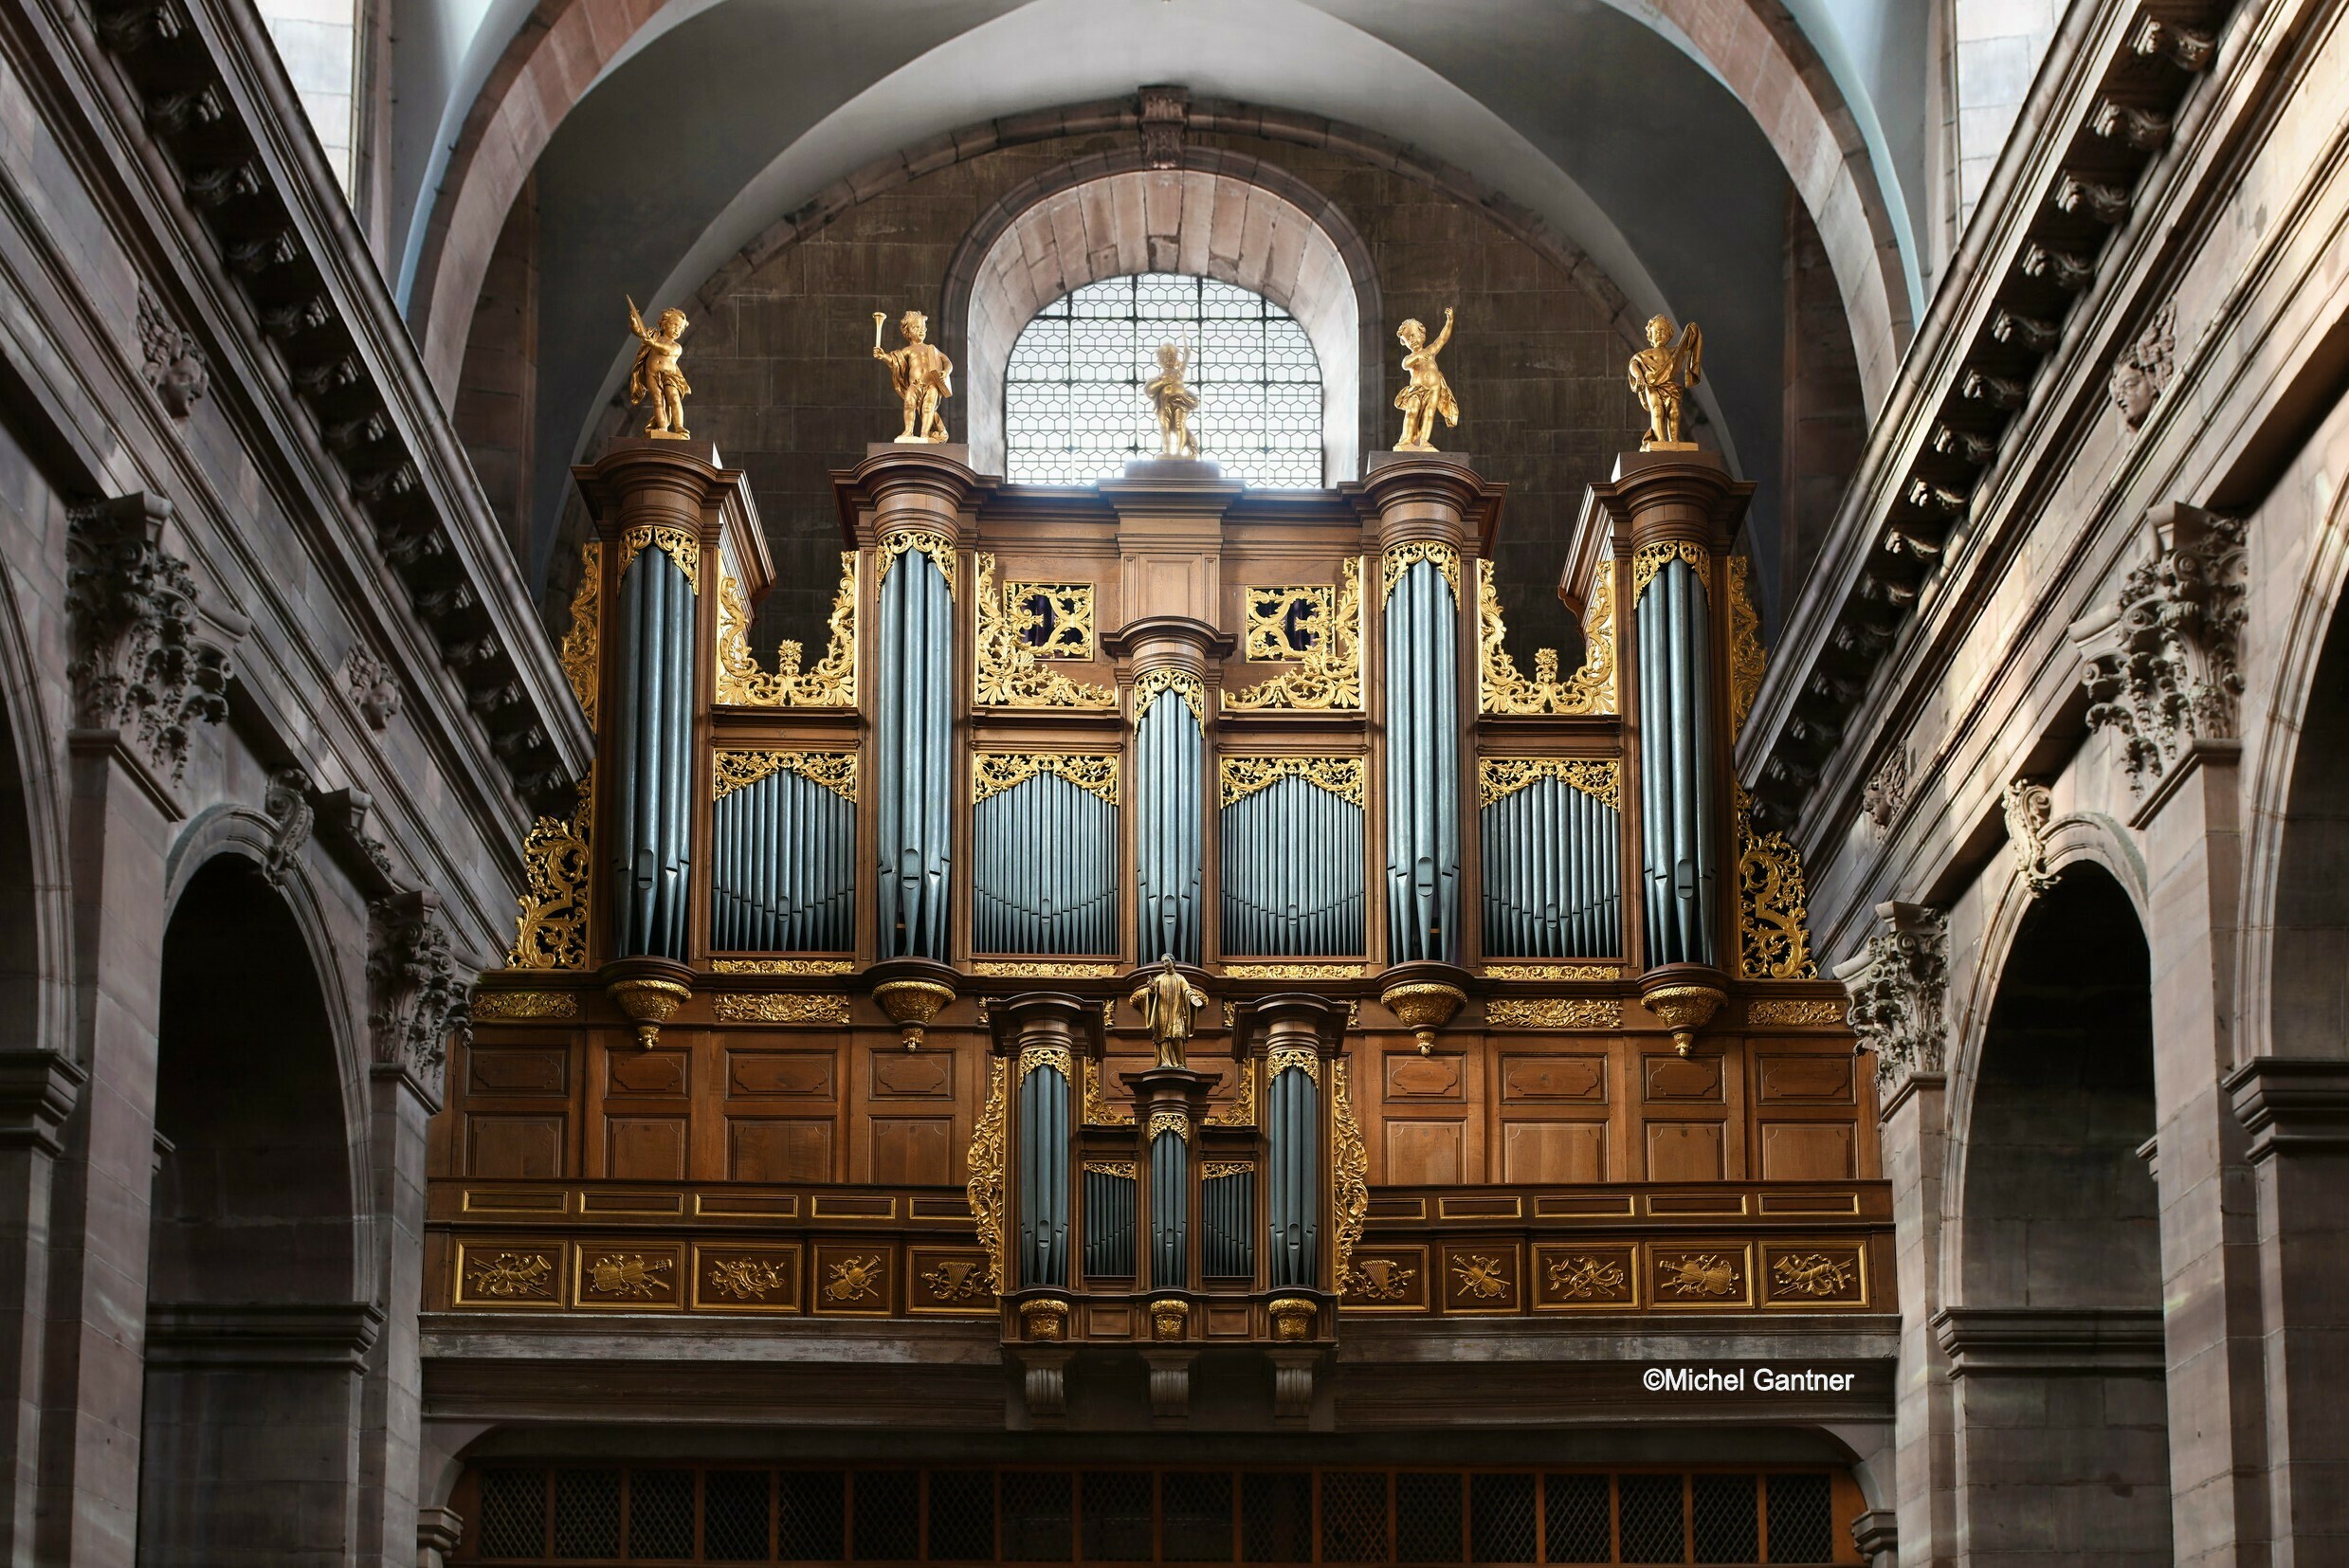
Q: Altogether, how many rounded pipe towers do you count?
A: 8